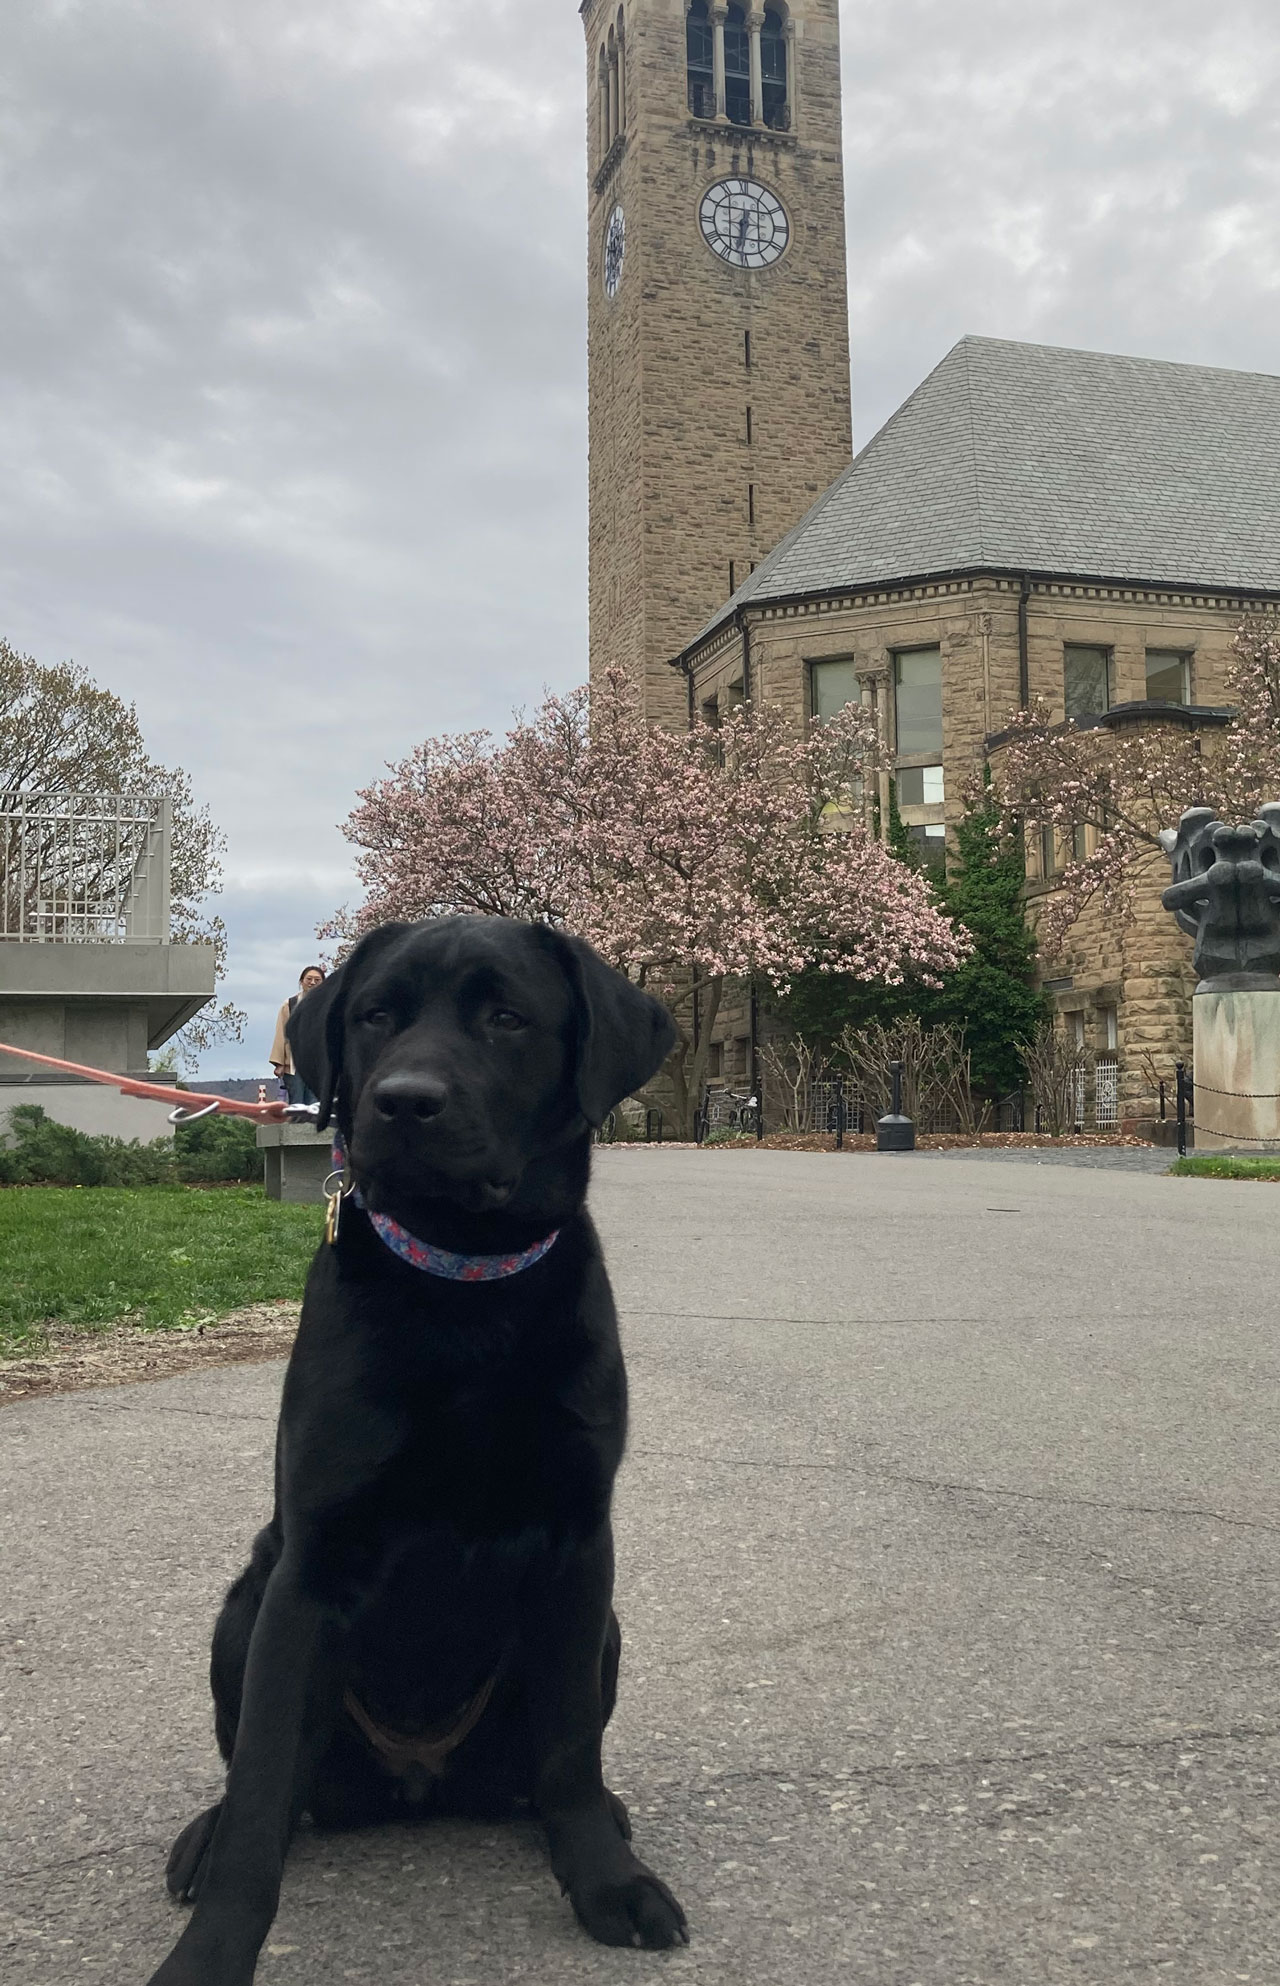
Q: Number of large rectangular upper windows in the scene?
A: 4